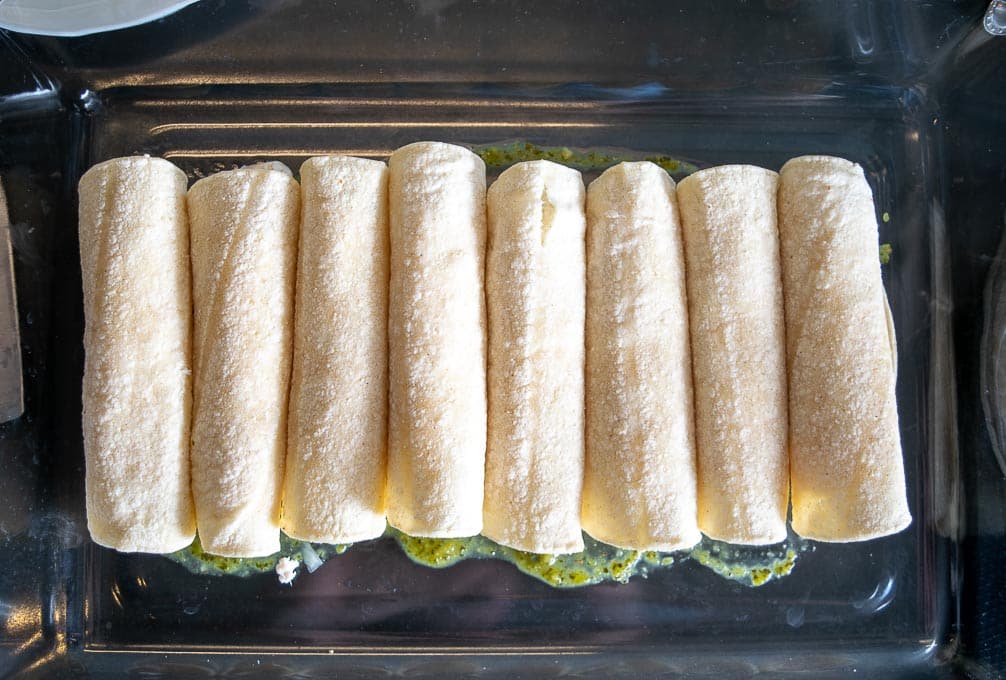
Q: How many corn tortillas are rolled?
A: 8